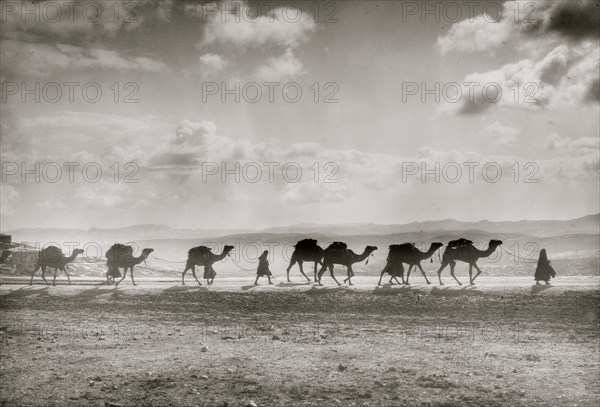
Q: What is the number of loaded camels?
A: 7